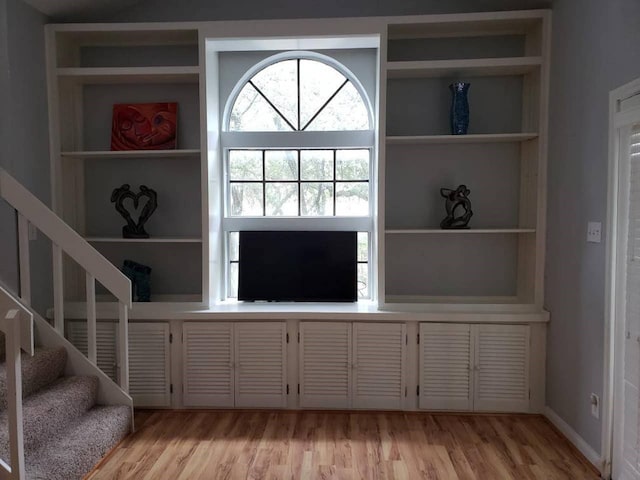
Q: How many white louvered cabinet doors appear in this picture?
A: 8